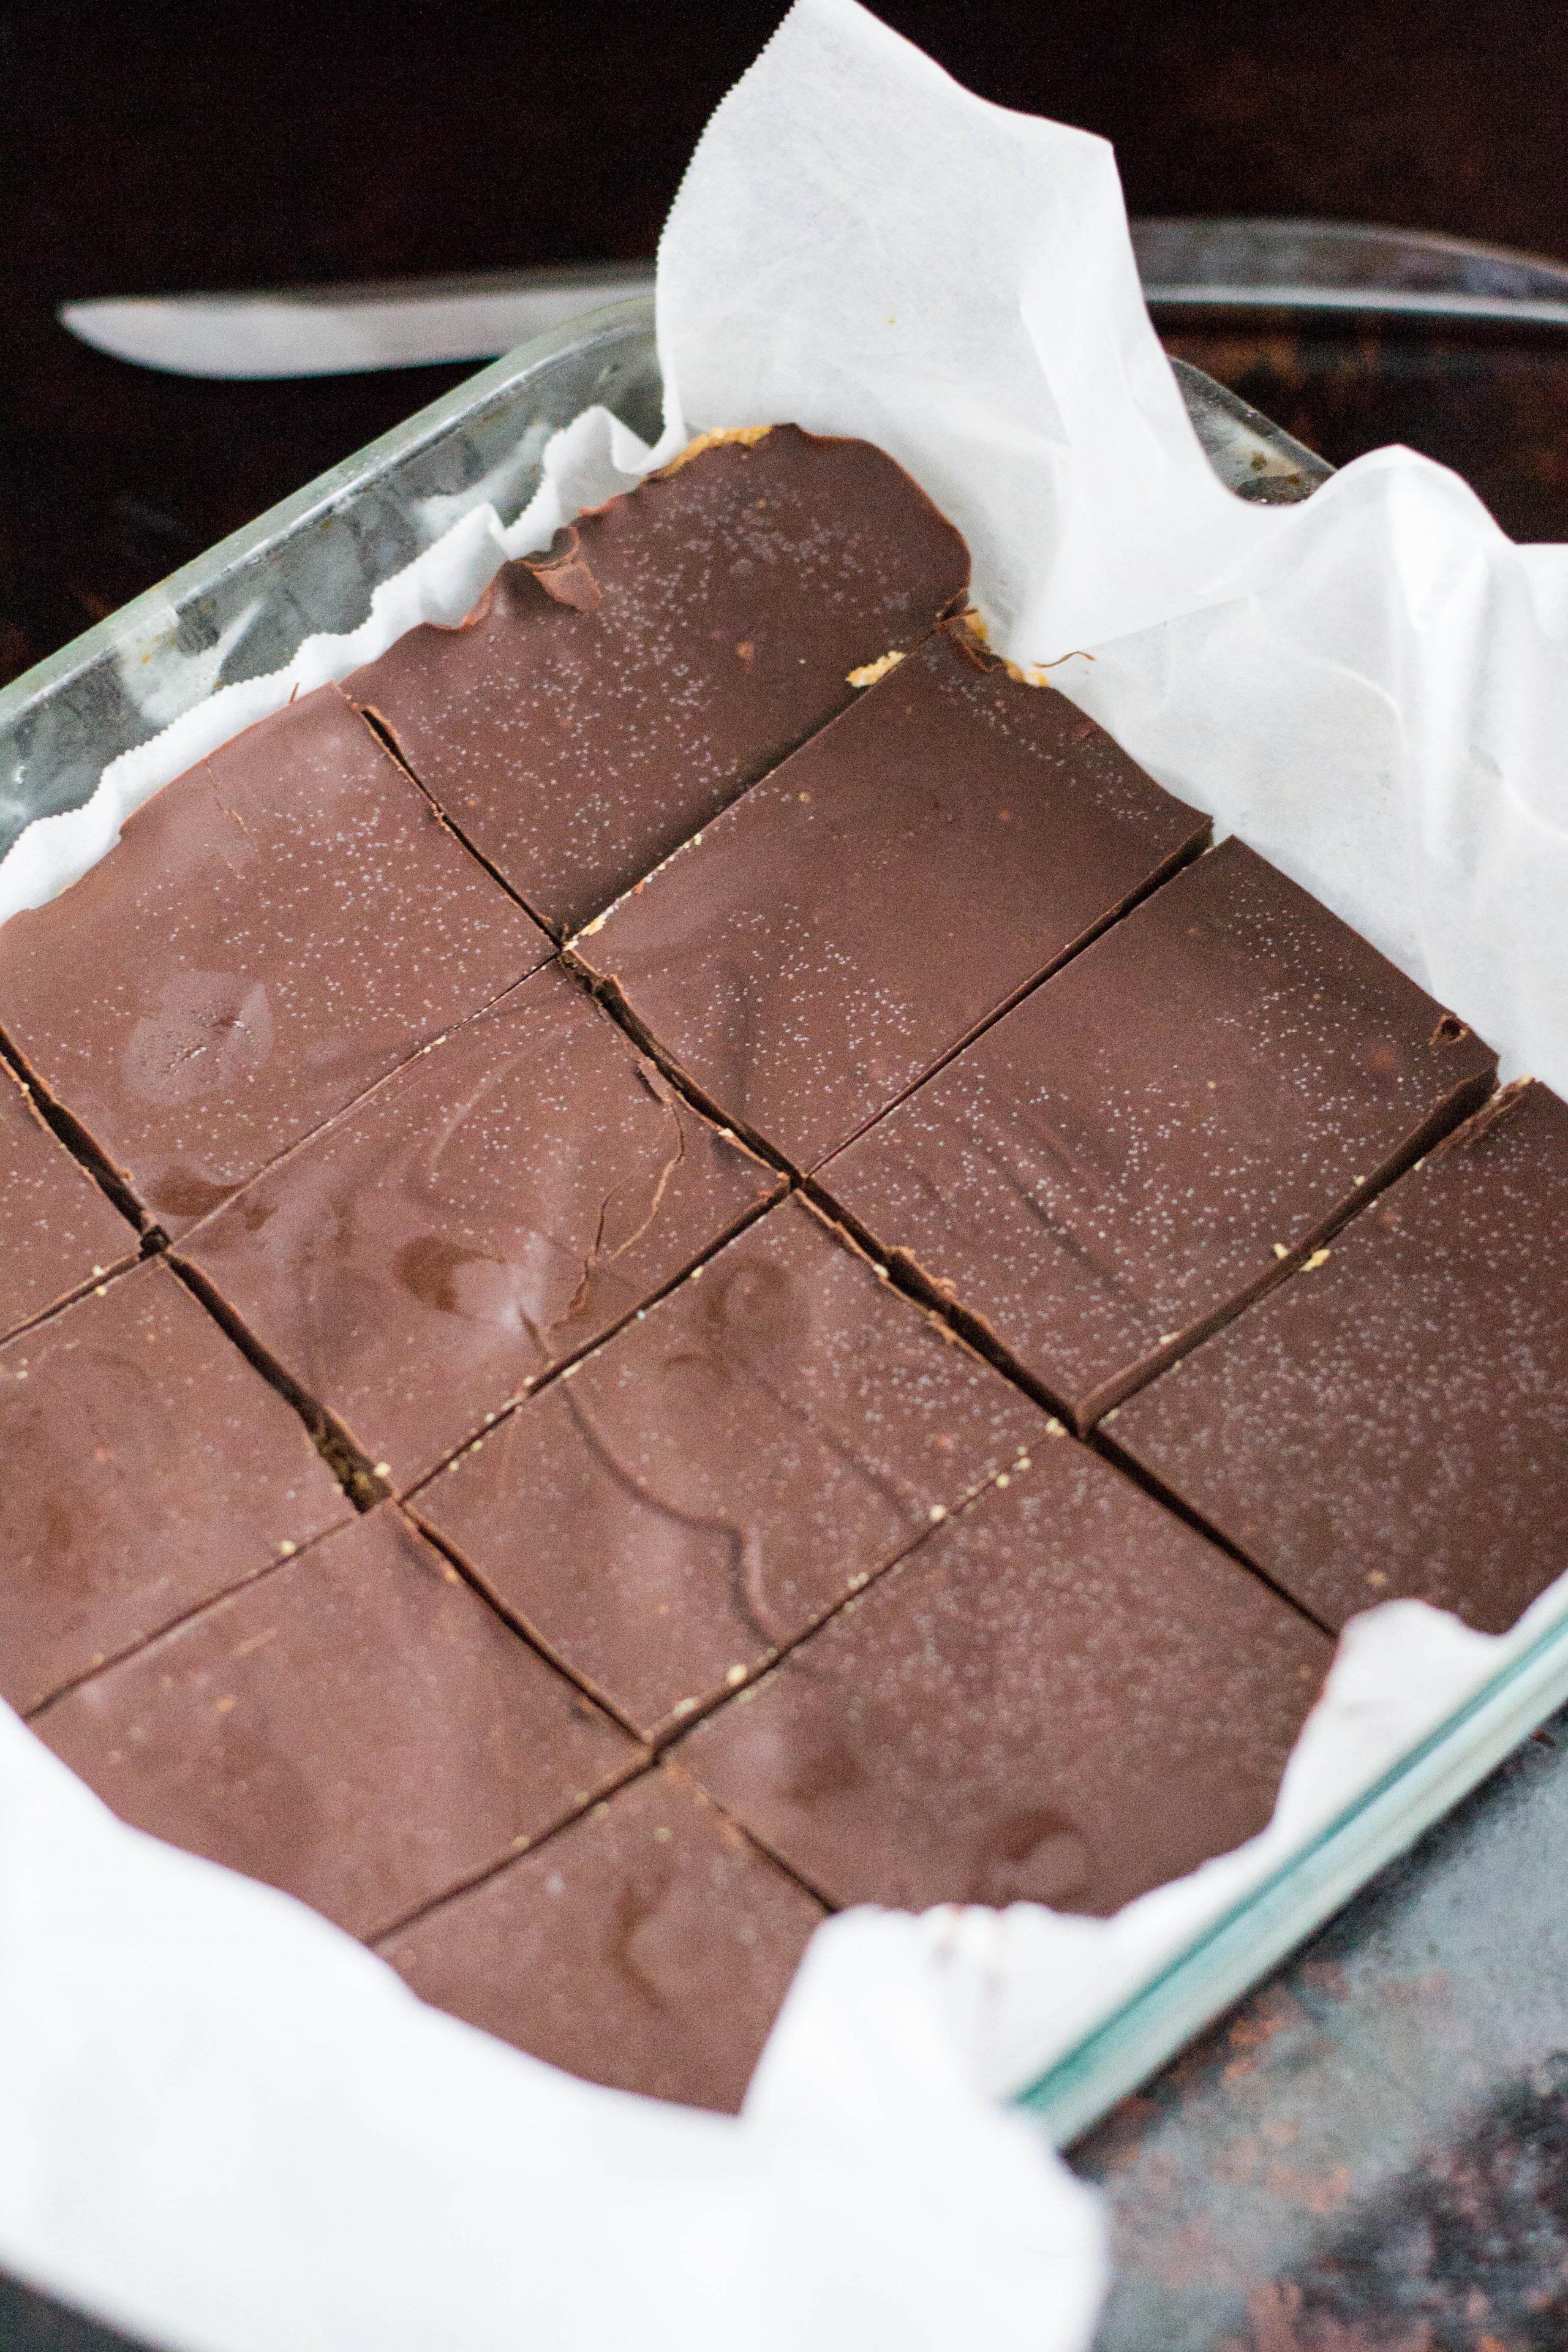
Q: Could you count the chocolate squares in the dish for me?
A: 12